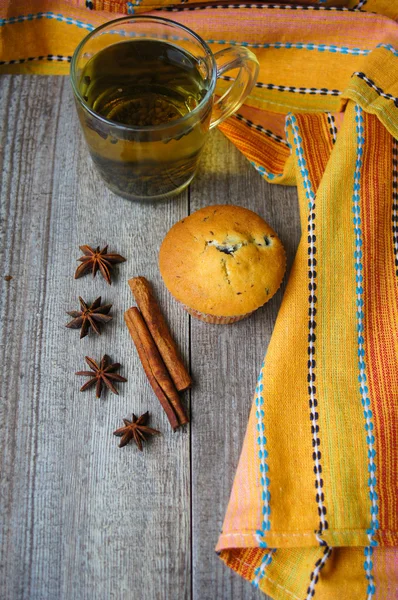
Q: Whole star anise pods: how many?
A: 4